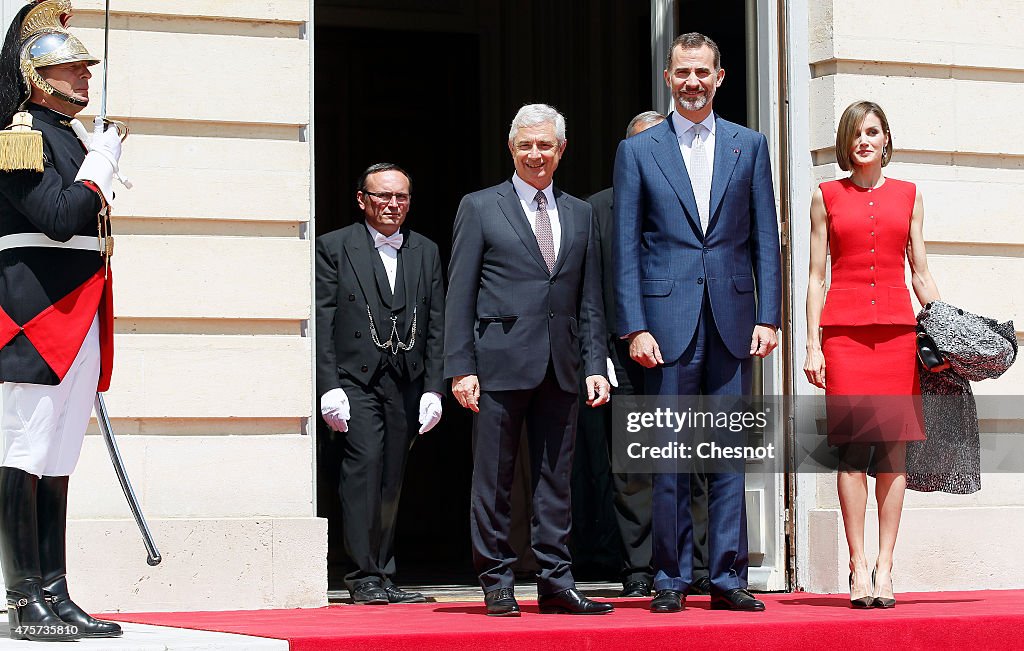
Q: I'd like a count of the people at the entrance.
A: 6